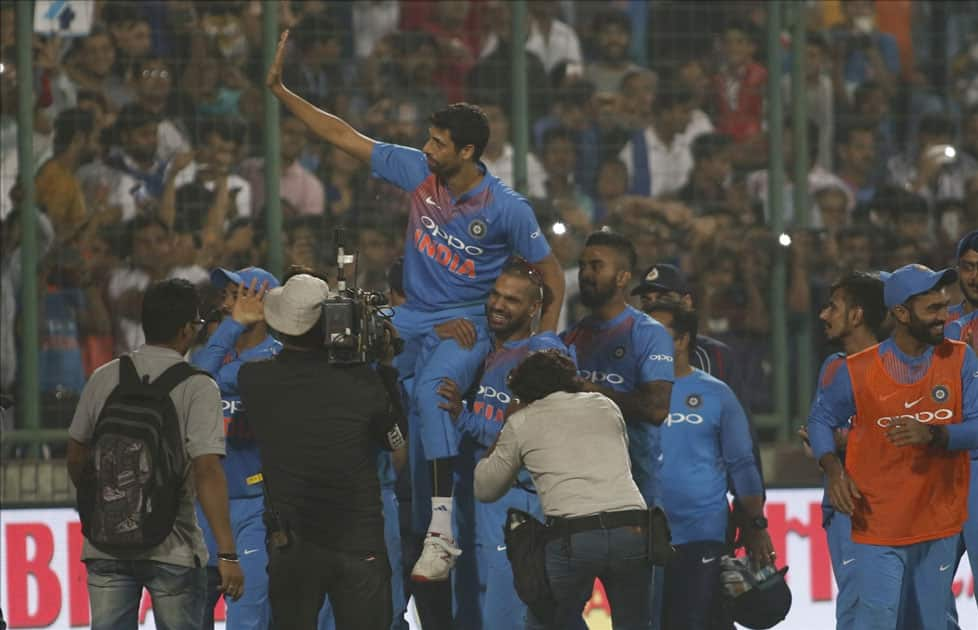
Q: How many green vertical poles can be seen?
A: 5